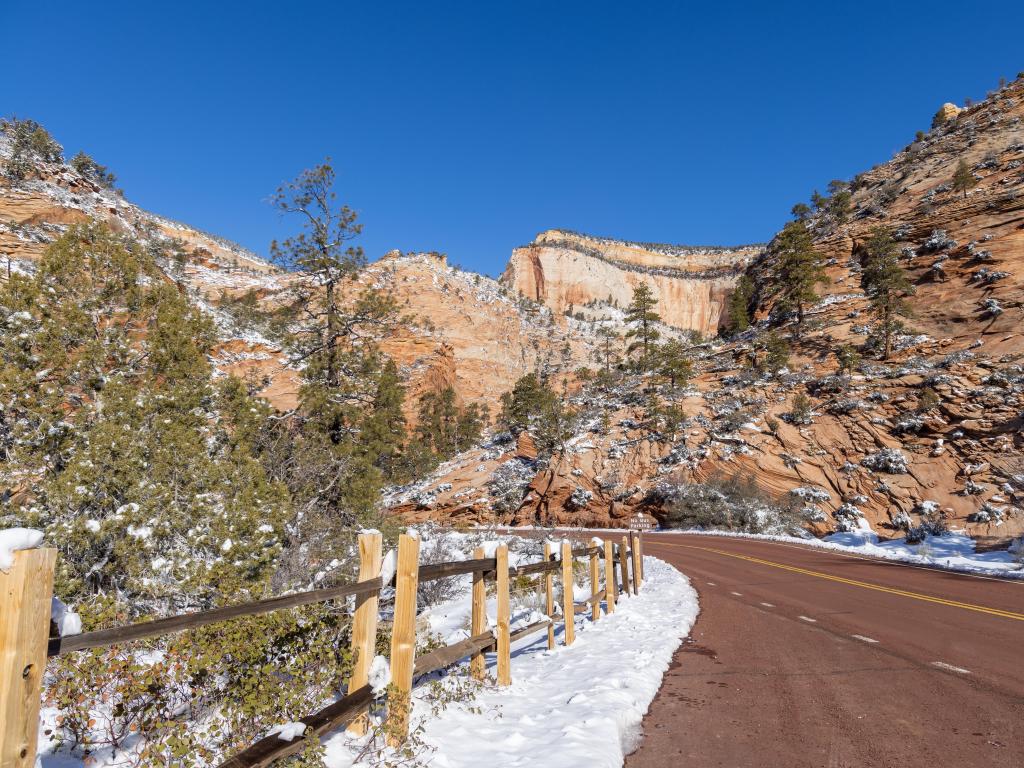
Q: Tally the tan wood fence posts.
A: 11